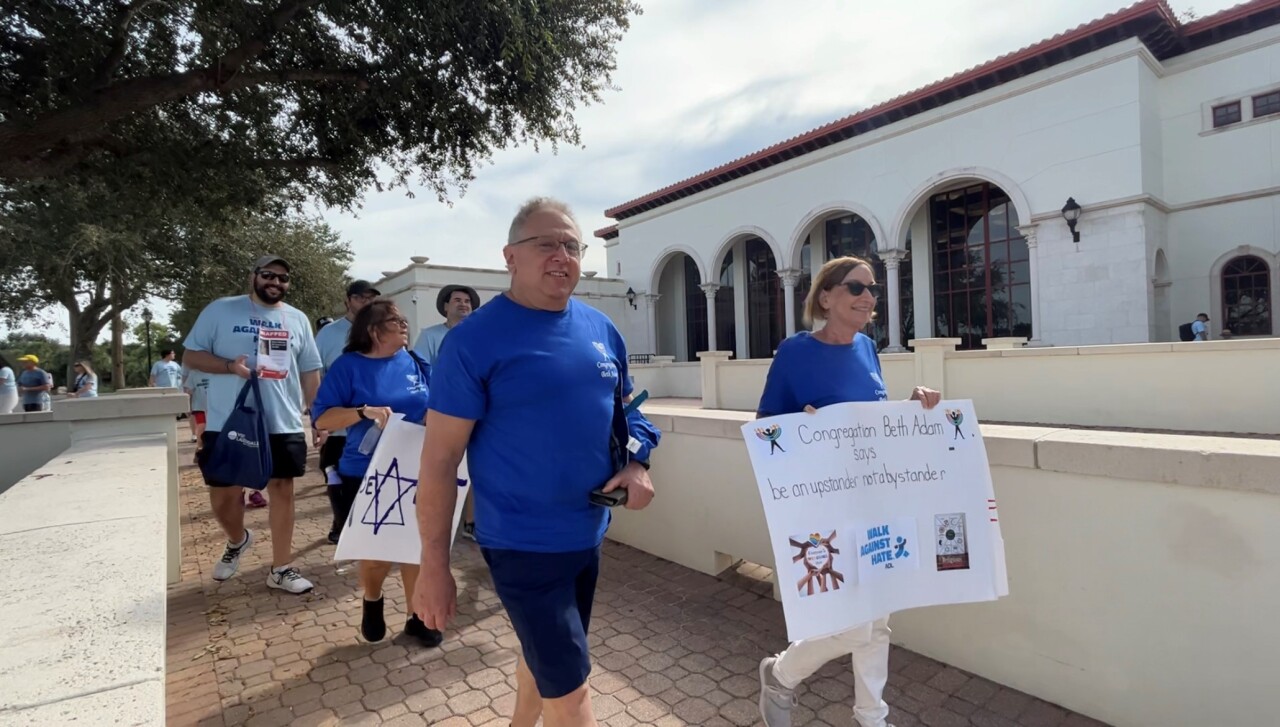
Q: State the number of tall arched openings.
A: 4